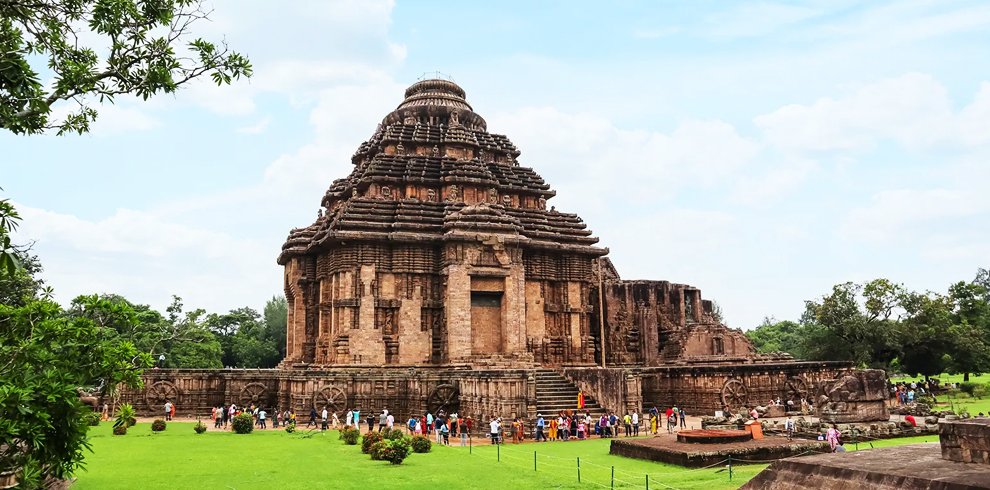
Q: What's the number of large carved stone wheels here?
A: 6